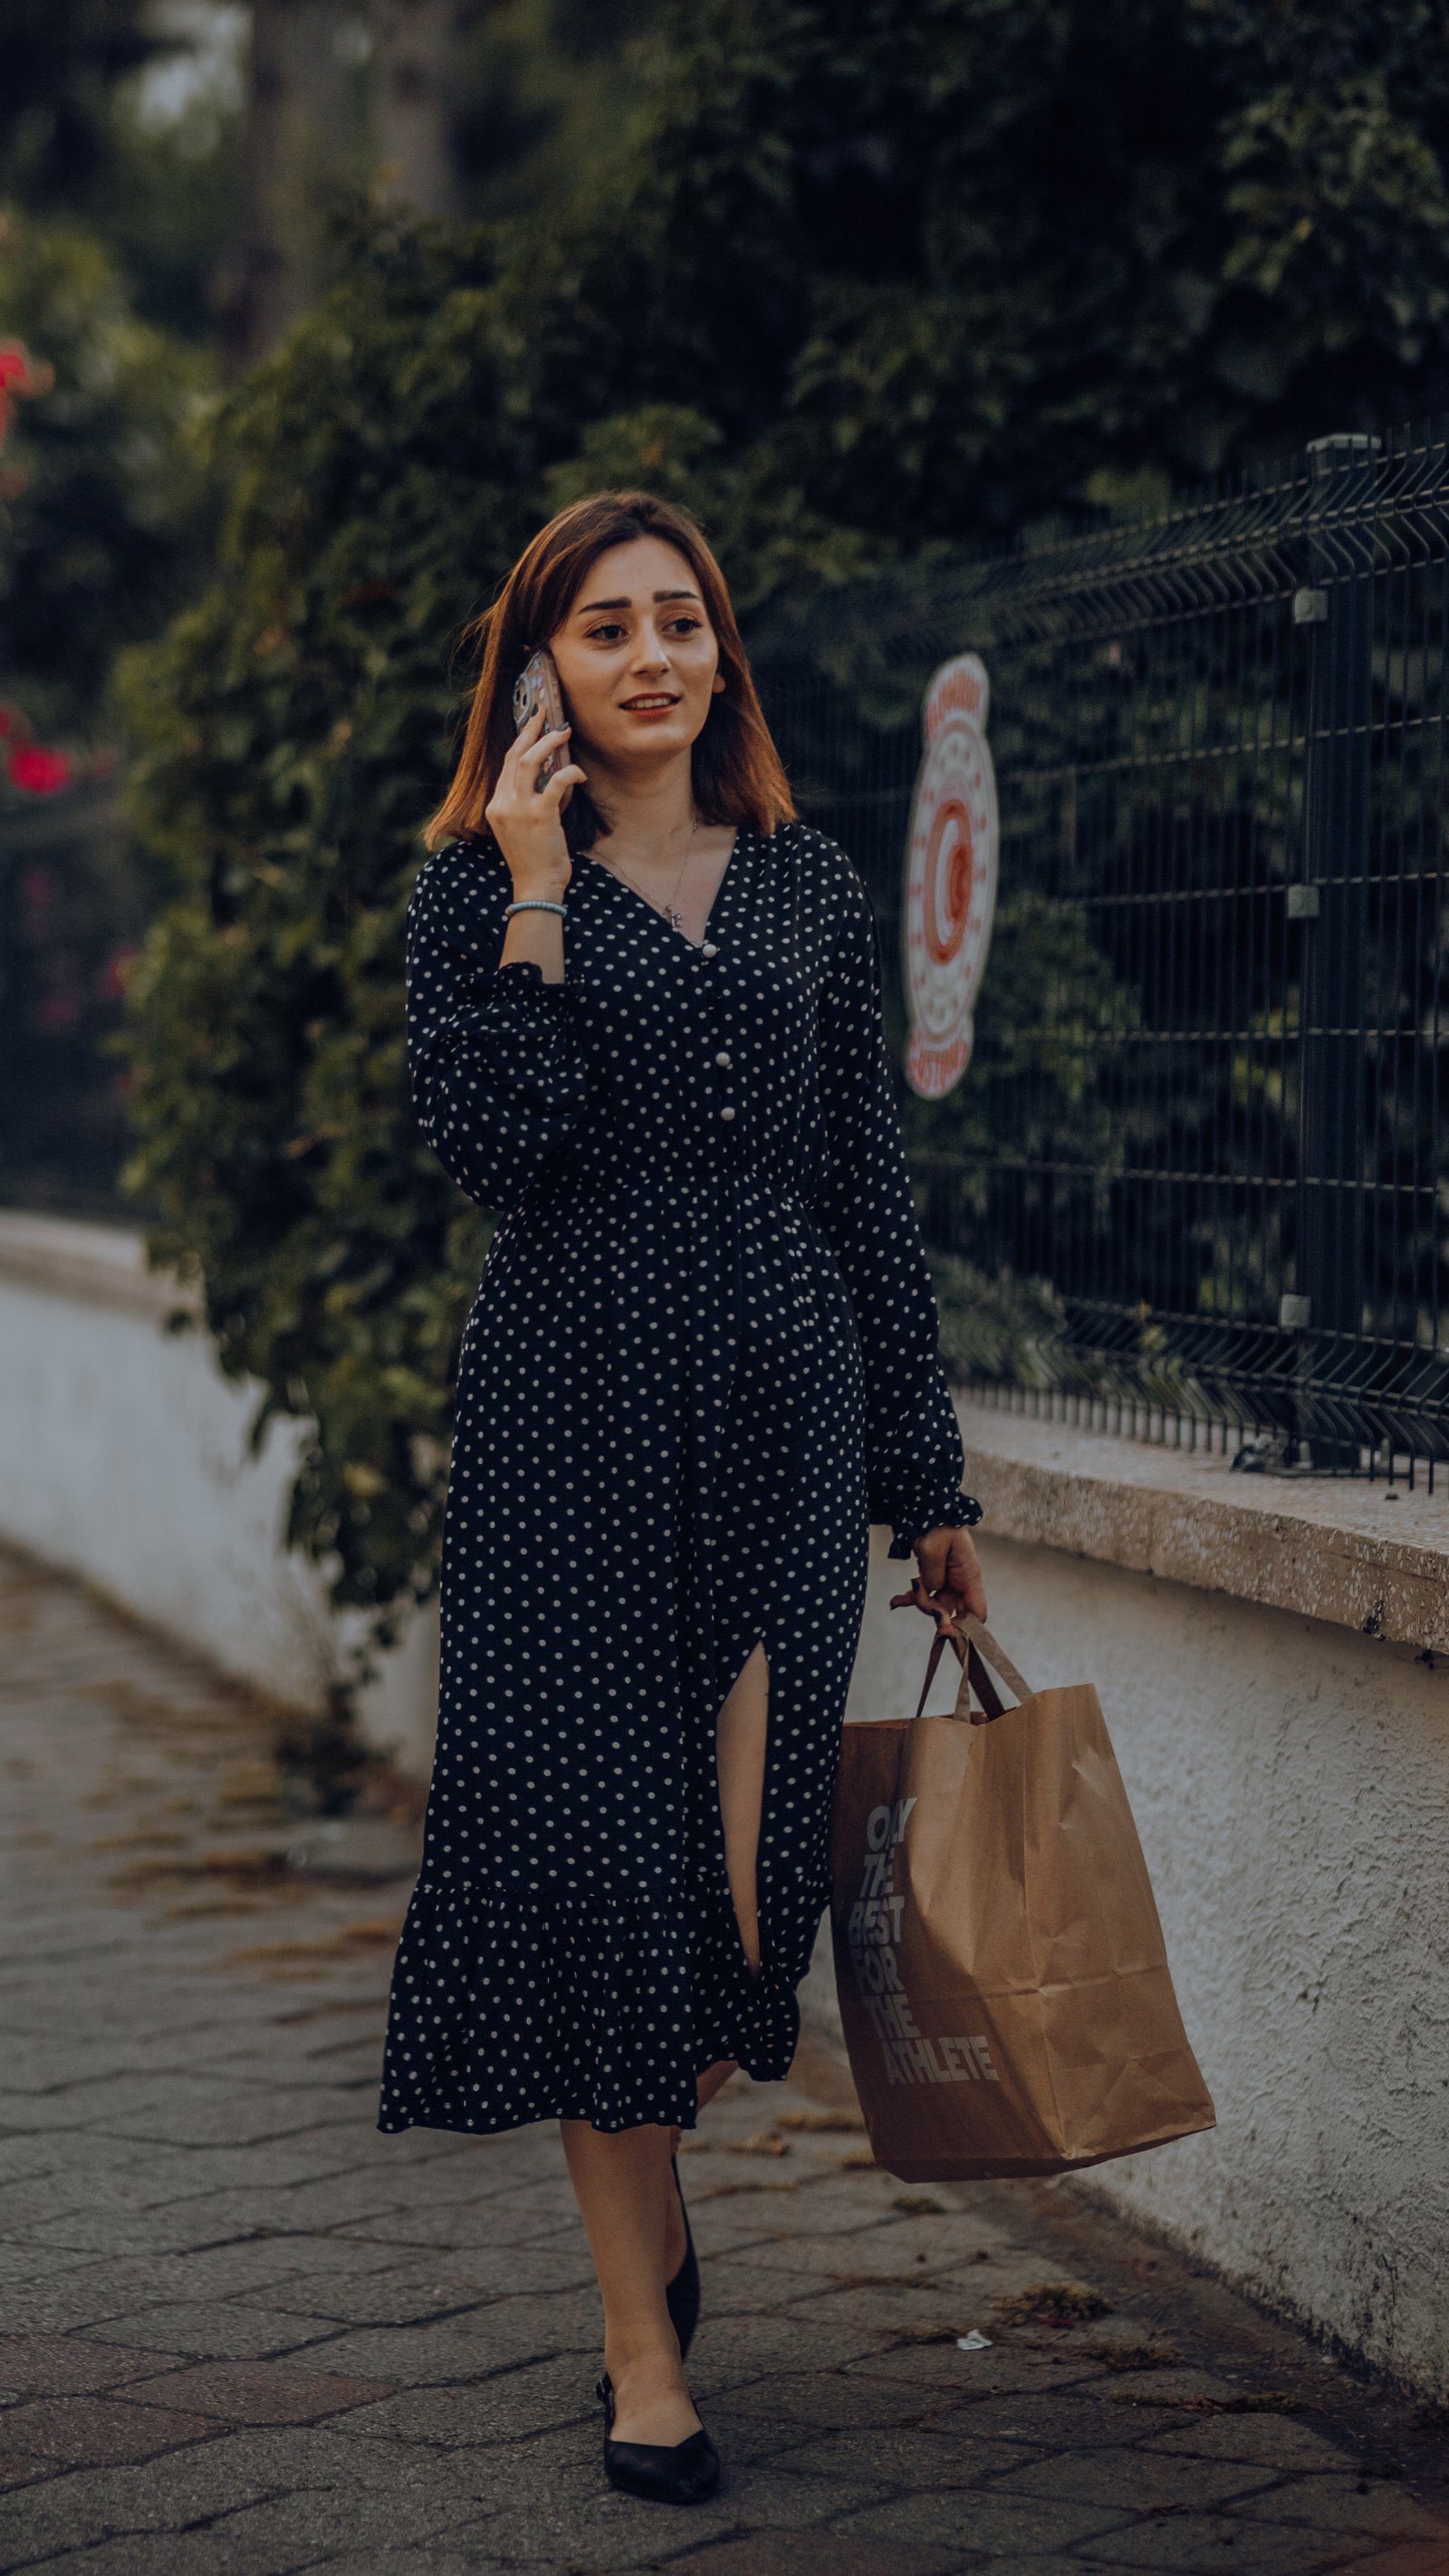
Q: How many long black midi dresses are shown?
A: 1